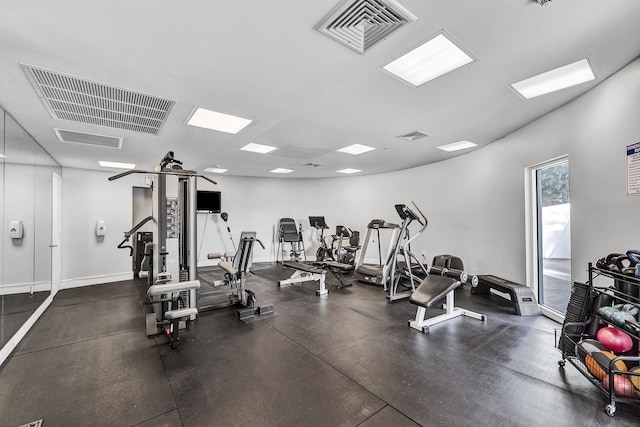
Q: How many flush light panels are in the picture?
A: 10